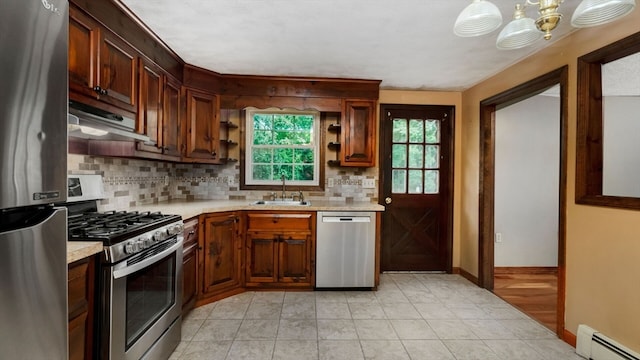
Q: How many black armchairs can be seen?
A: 0